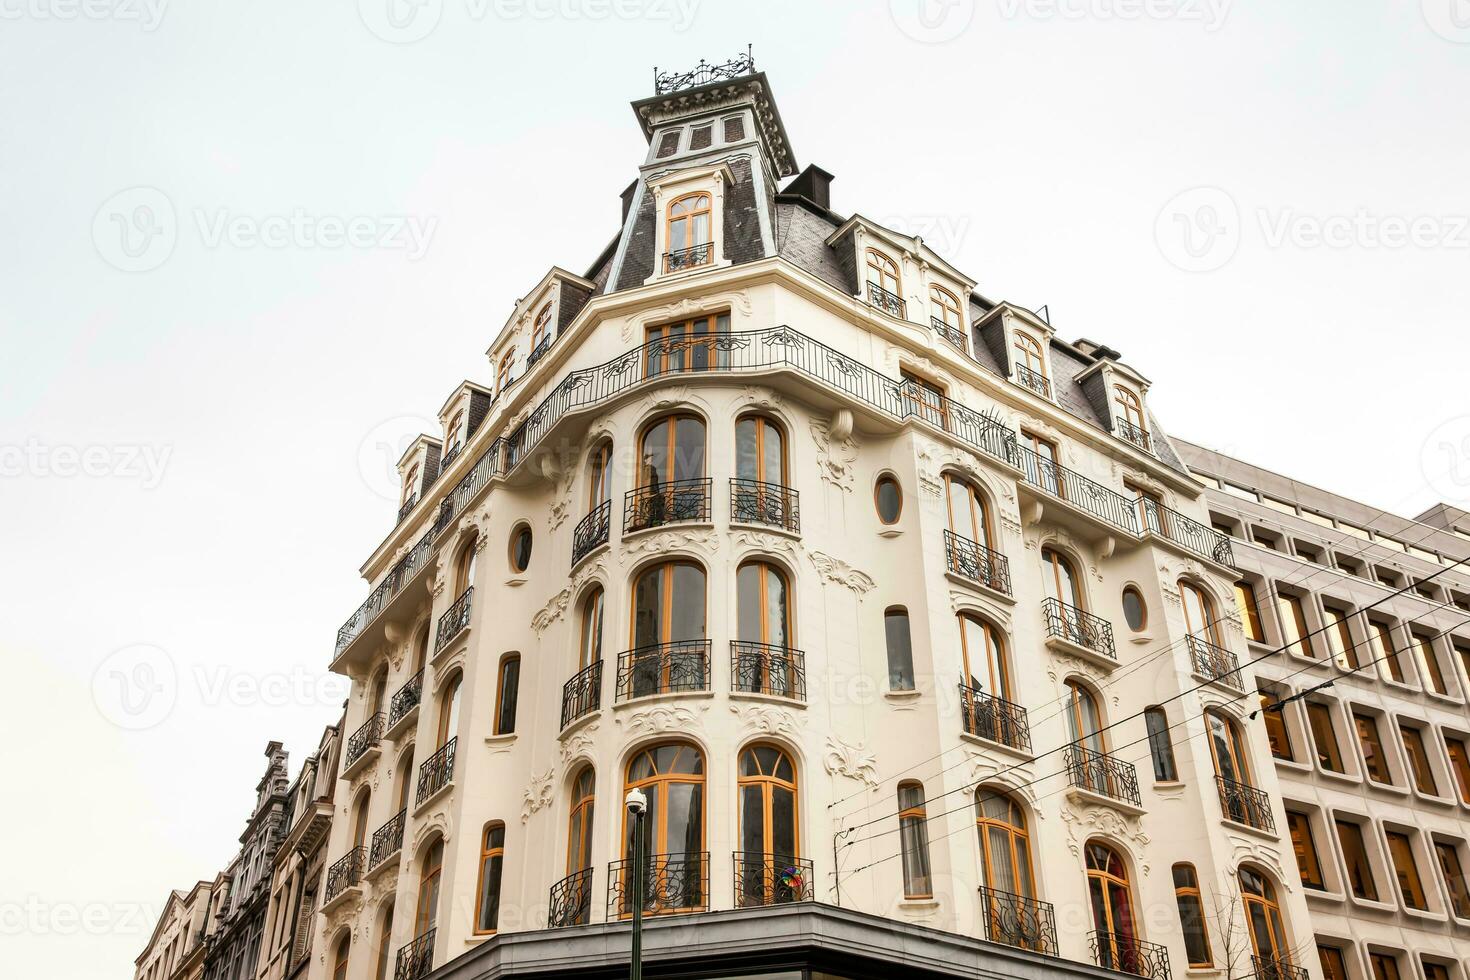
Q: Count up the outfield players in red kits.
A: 0